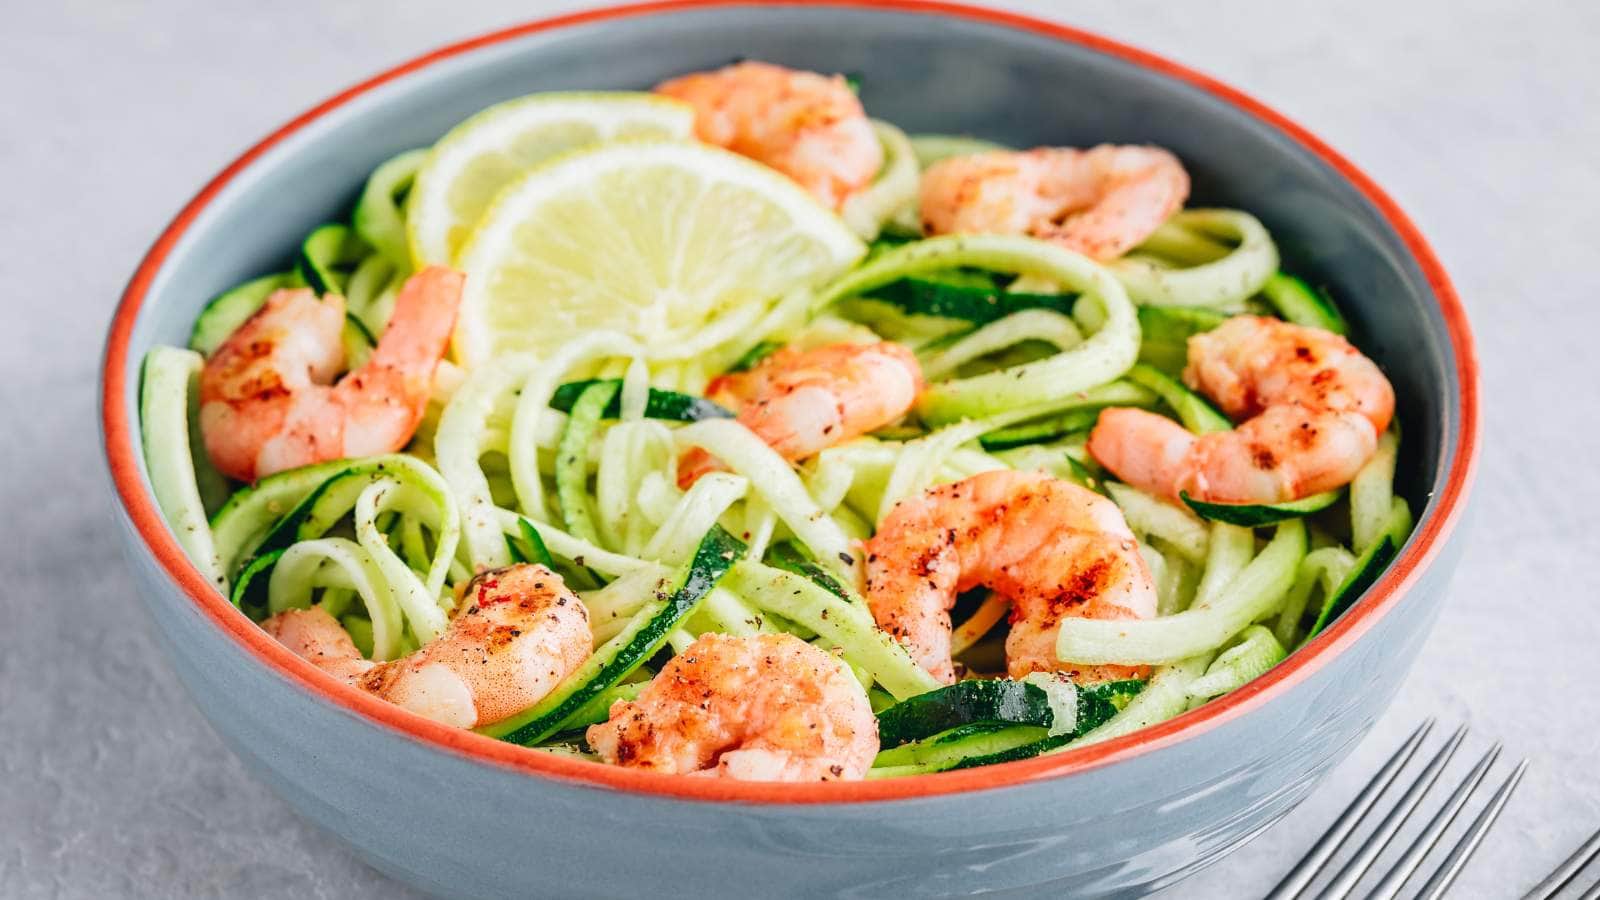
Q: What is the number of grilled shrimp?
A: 8